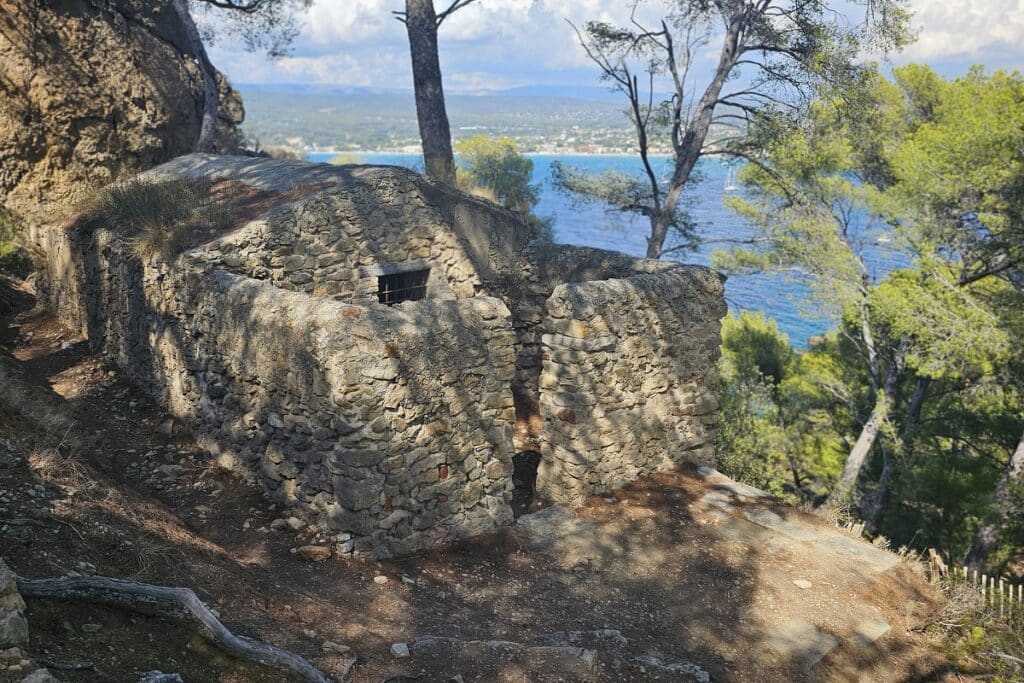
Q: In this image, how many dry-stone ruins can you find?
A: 1